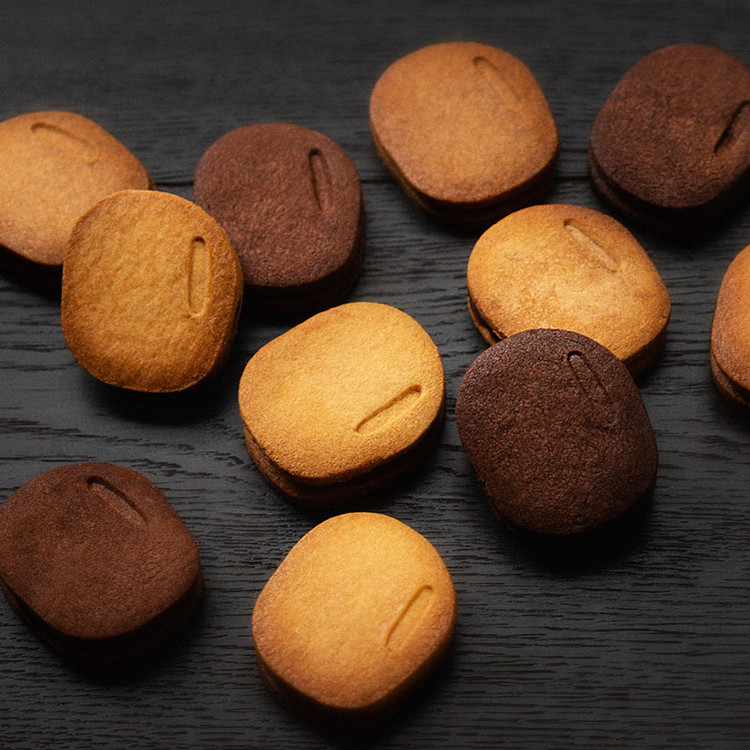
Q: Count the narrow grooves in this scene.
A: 10